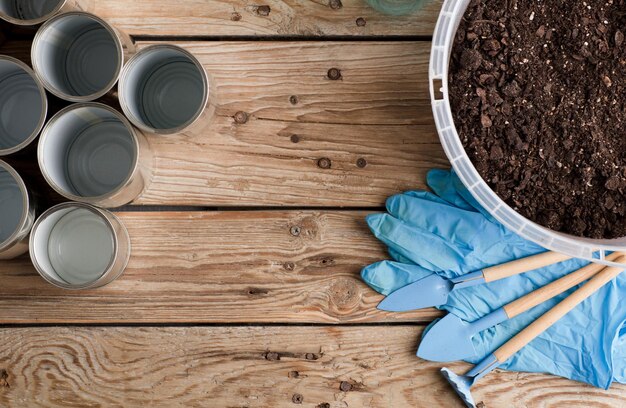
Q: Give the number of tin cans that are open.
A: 7